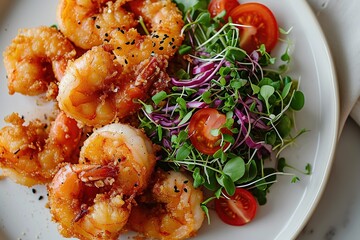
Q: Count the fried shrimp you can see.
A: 8